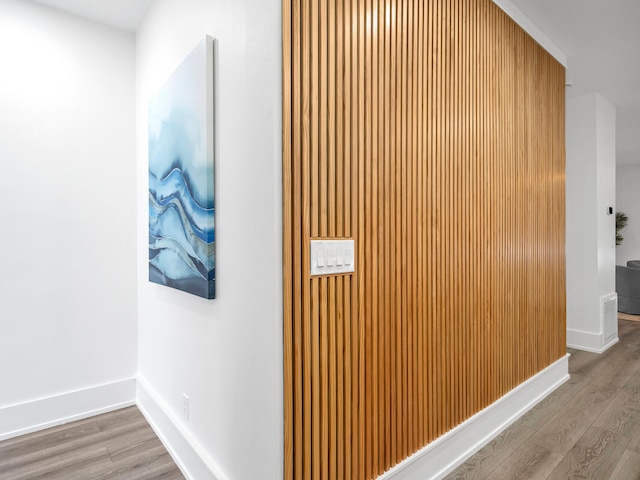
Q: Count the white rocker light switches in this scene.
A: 4